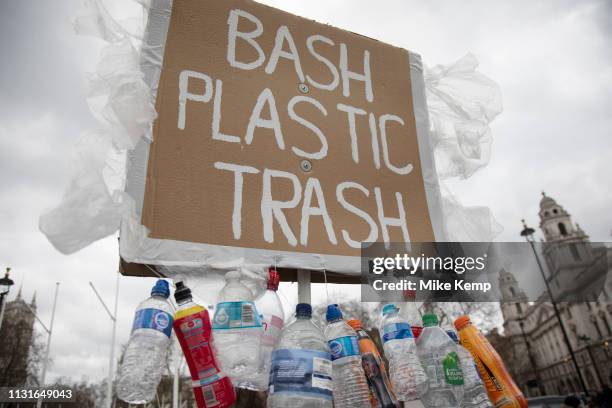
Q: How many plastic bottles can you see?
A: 12